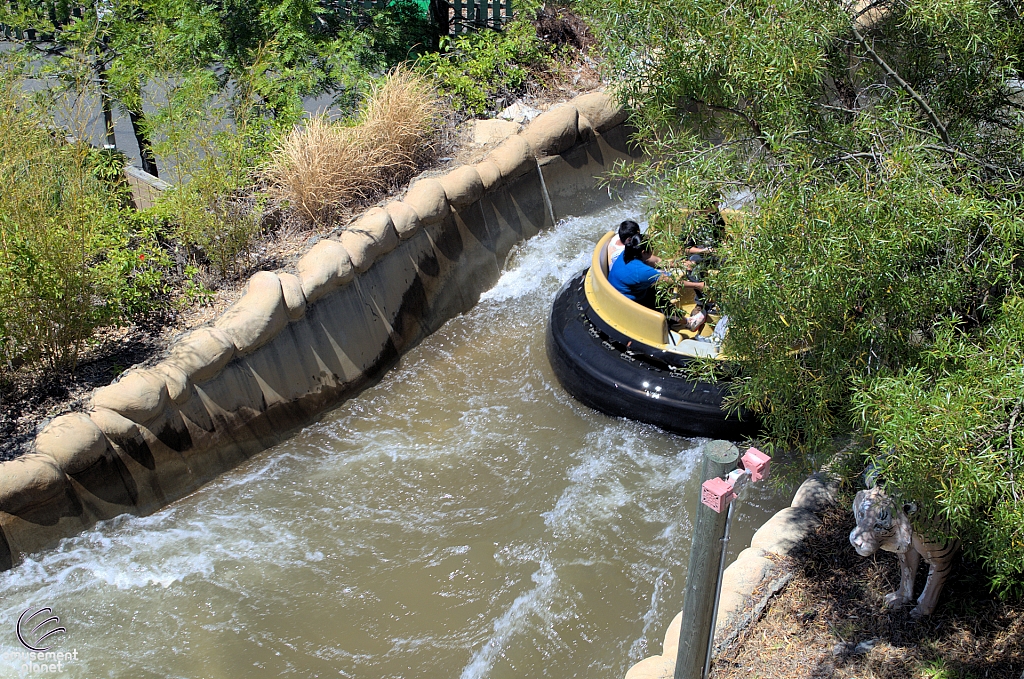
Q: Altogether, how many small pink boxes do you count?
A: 2